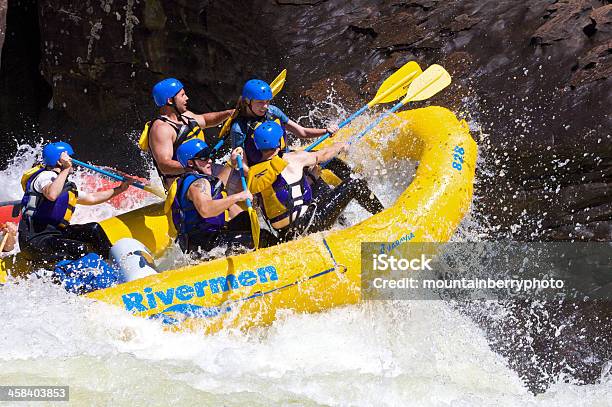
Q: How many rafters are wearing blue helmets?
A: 5